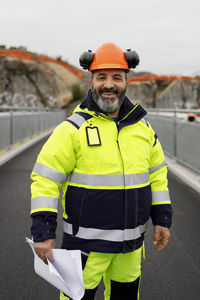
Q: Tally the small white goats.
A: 0